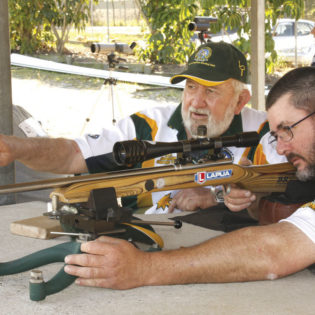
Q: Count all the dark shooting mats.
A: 1